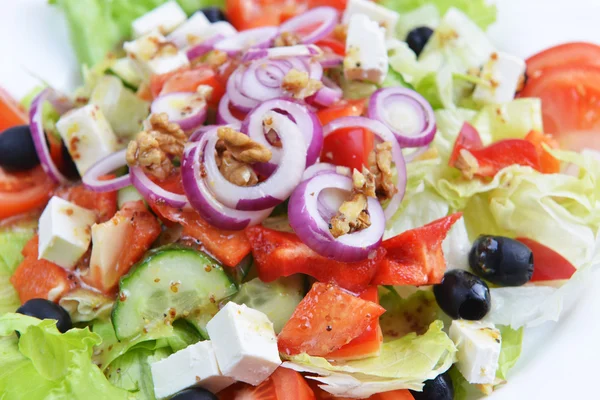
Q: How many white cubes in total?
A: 11